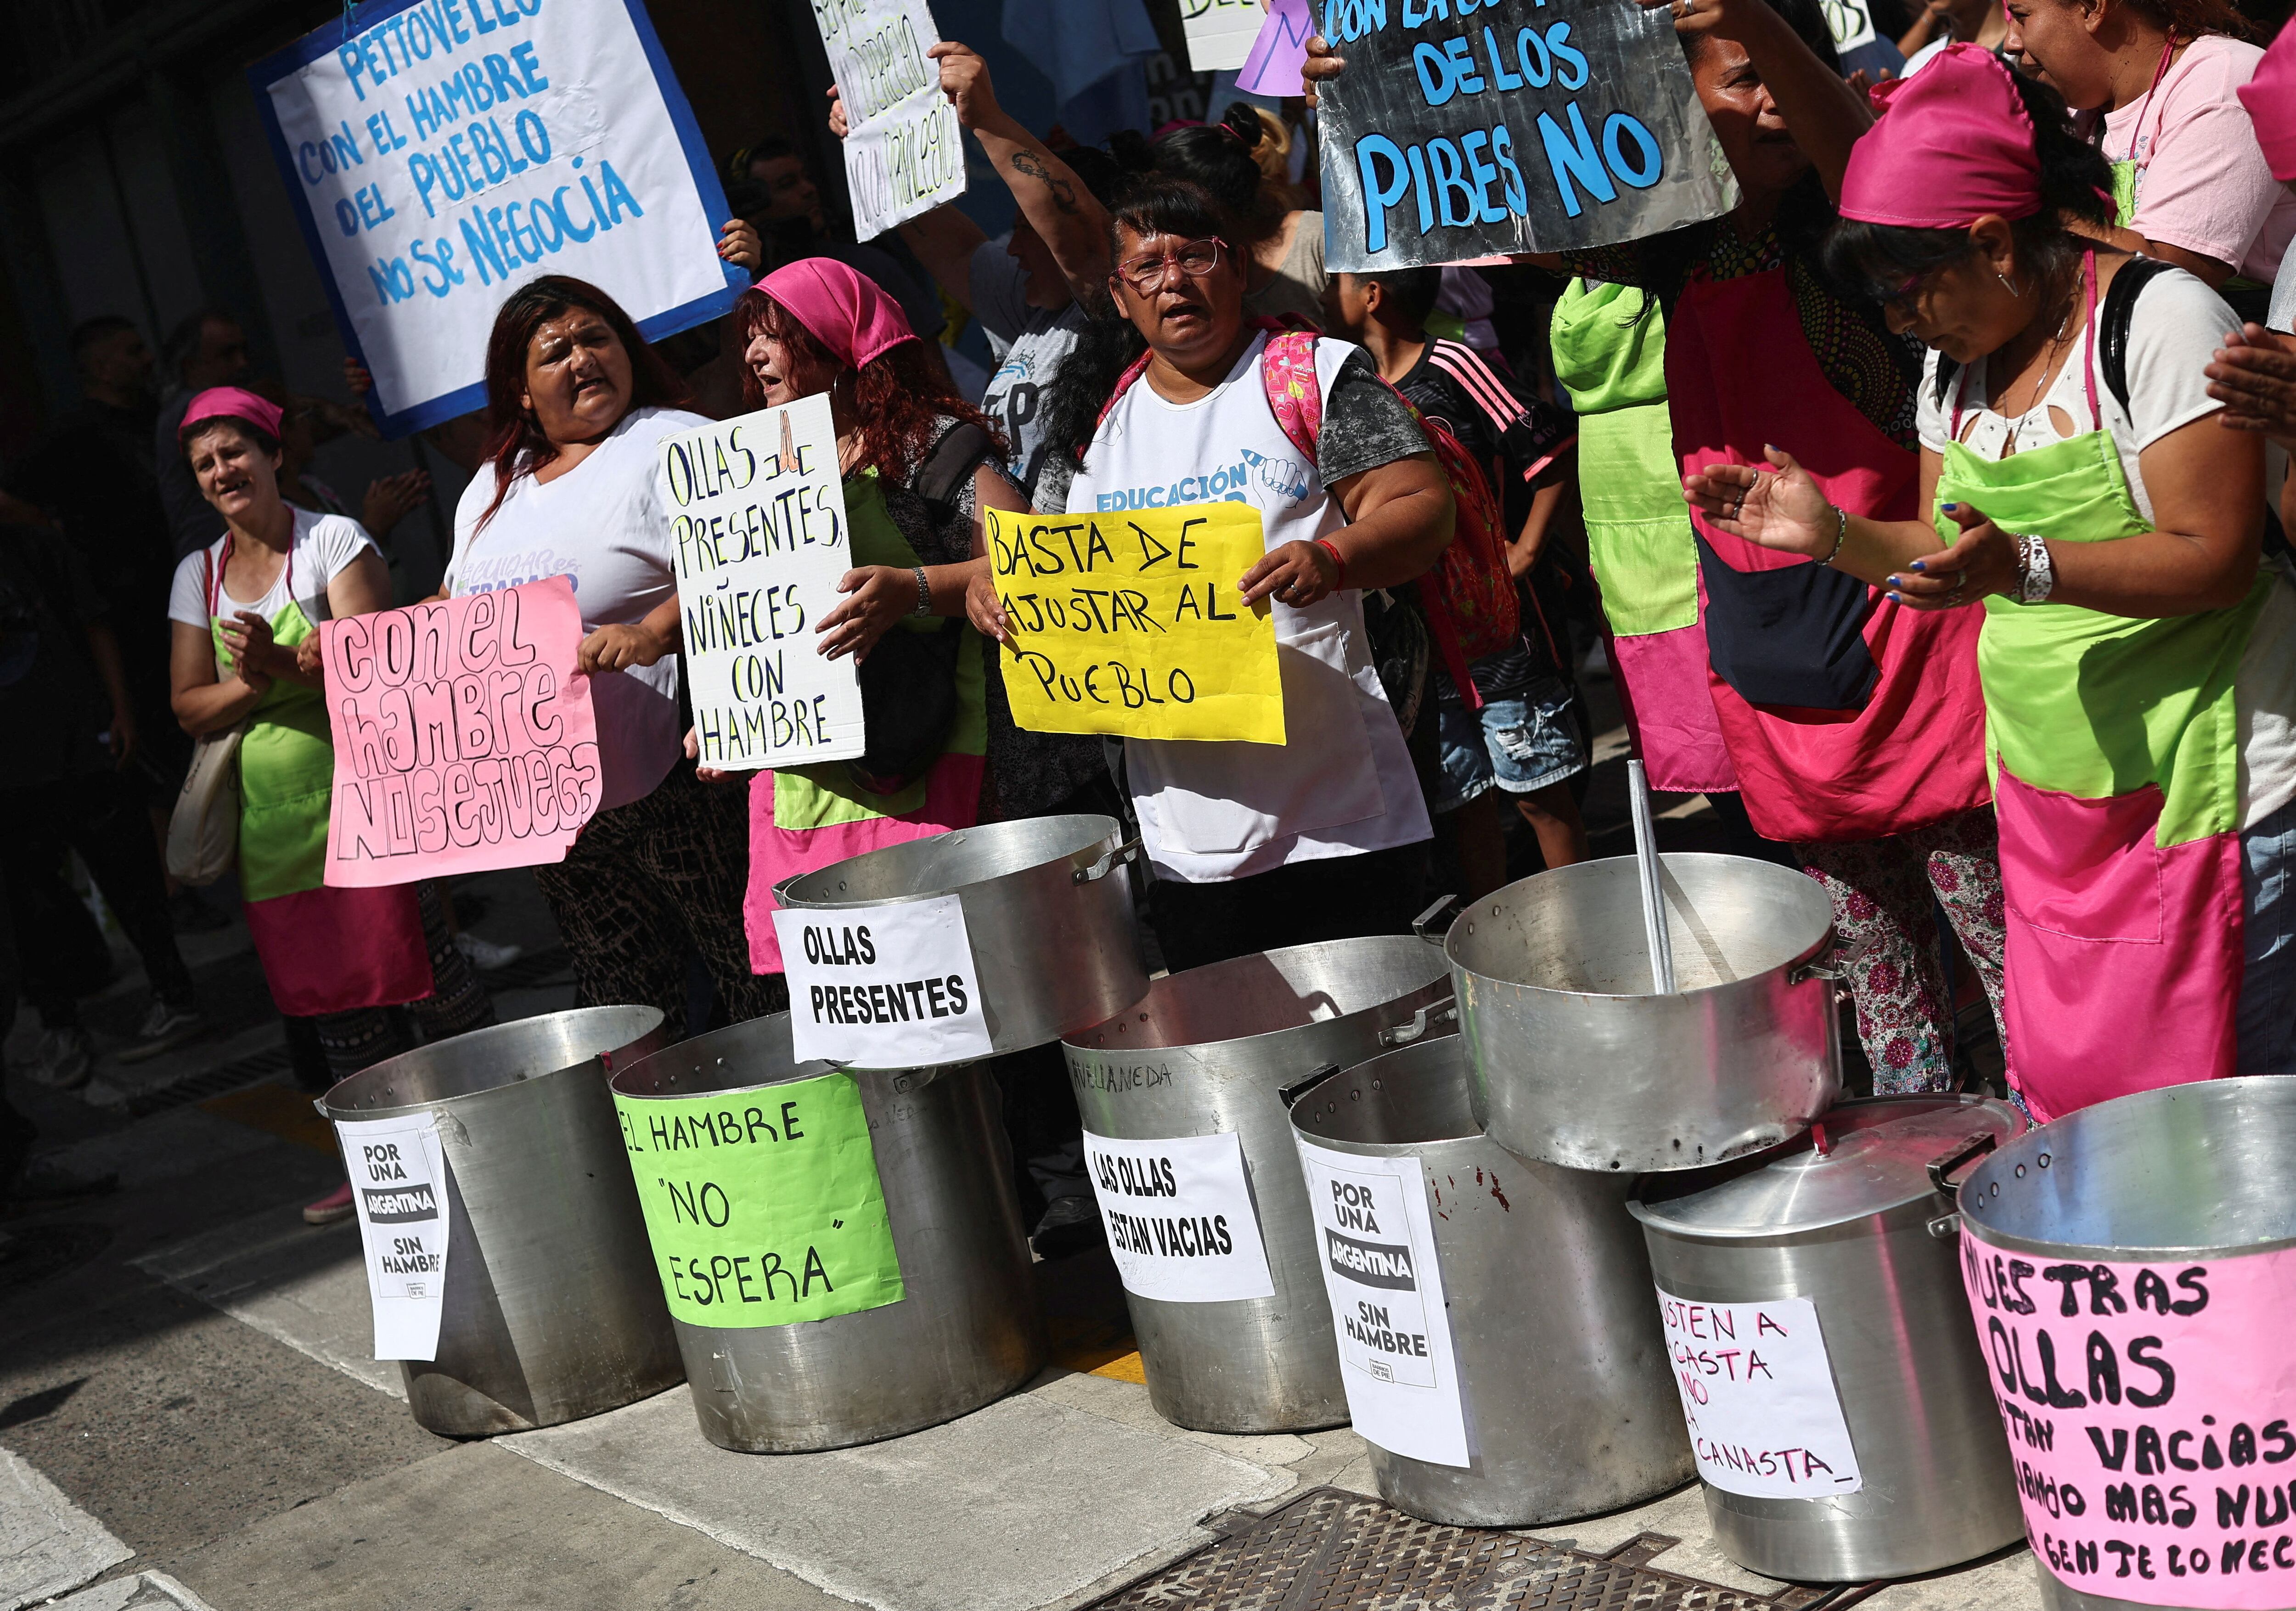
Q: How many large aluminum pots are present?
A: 8